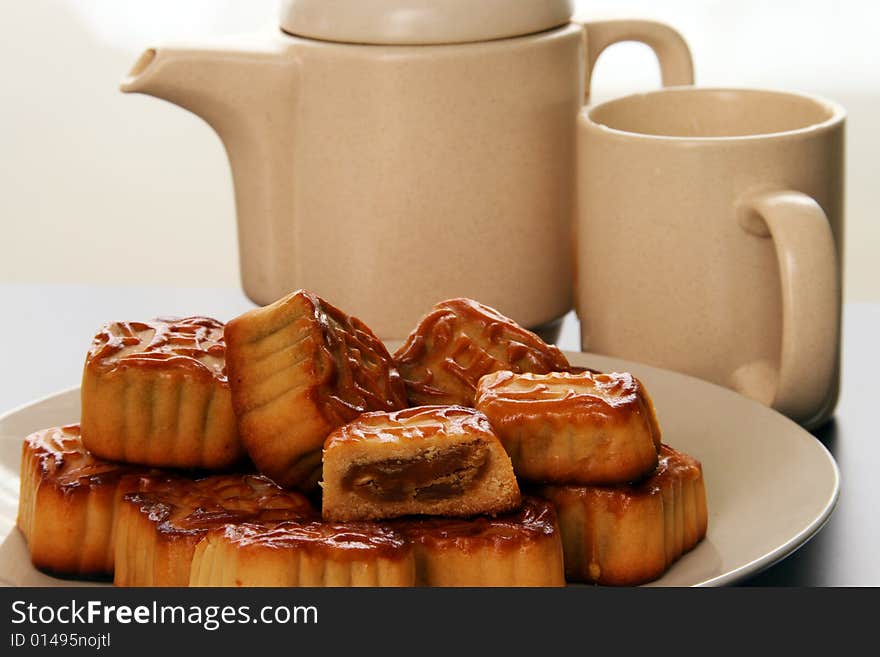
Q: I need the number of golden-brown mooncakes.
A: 10